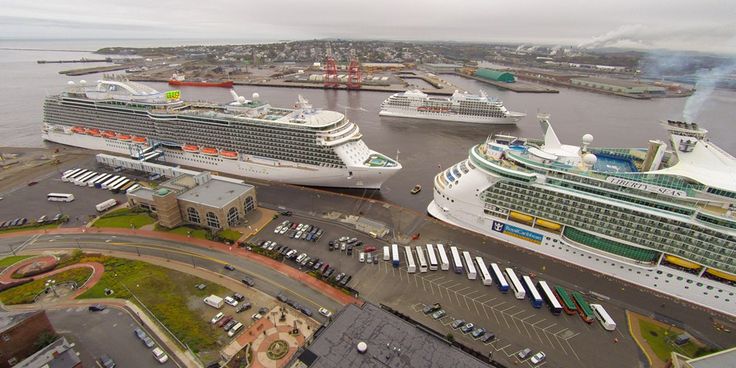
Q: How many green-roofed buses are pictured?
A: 2